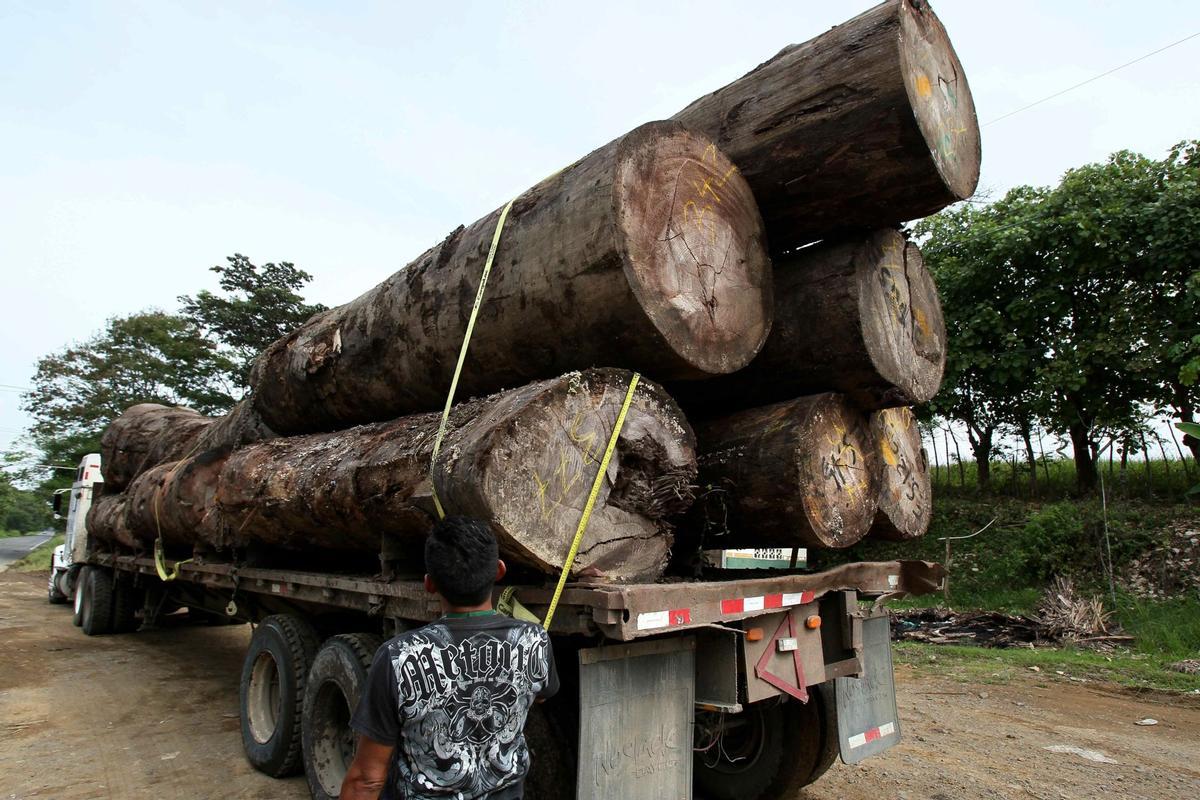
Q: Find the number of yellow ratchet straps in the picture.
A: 2